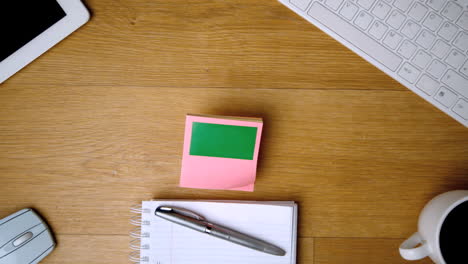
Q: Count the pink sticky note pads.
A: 1